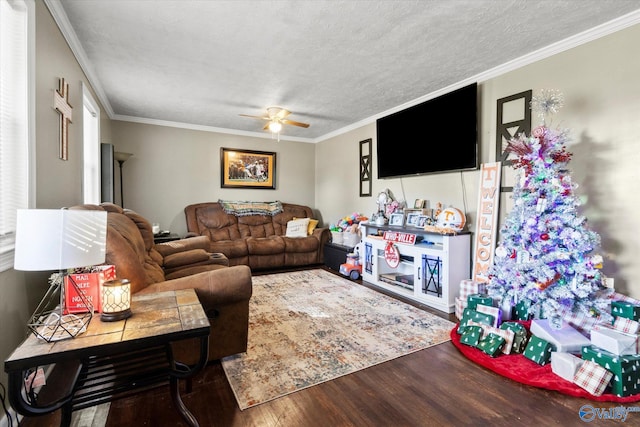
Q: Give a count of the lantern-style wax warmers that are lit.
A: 1